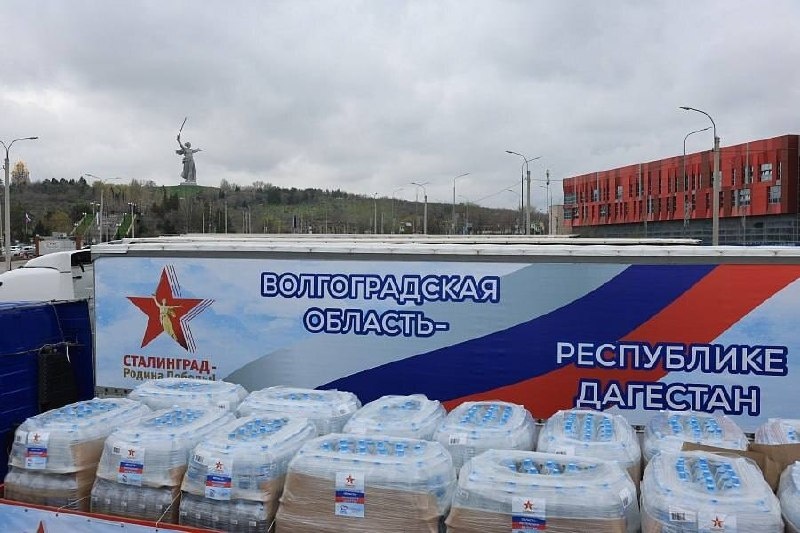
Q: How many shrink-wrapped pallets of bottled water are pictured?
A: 14